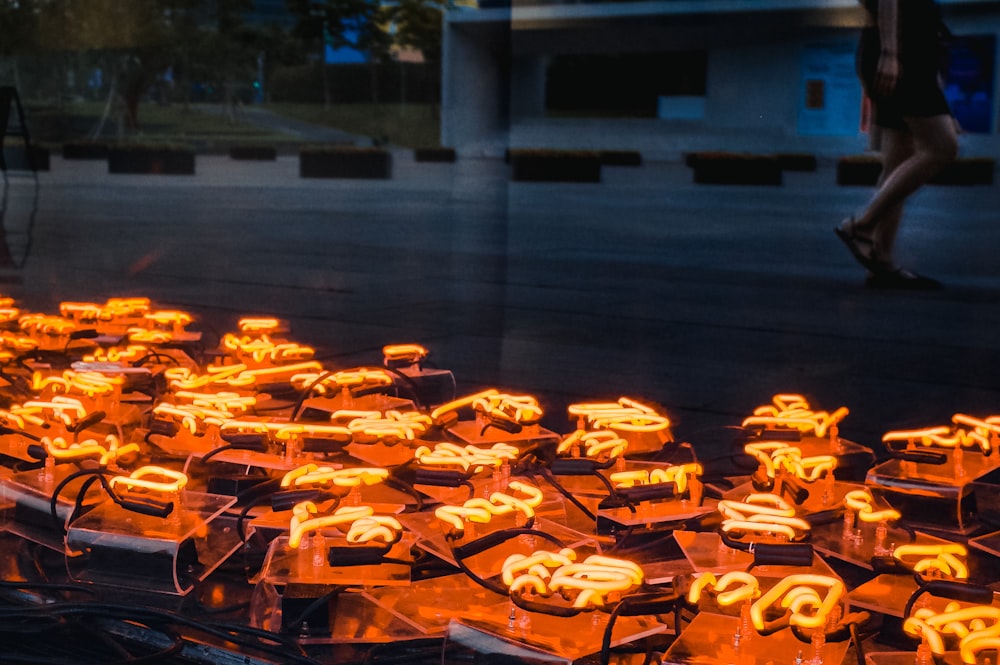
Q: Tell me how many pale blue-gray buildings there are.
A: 1